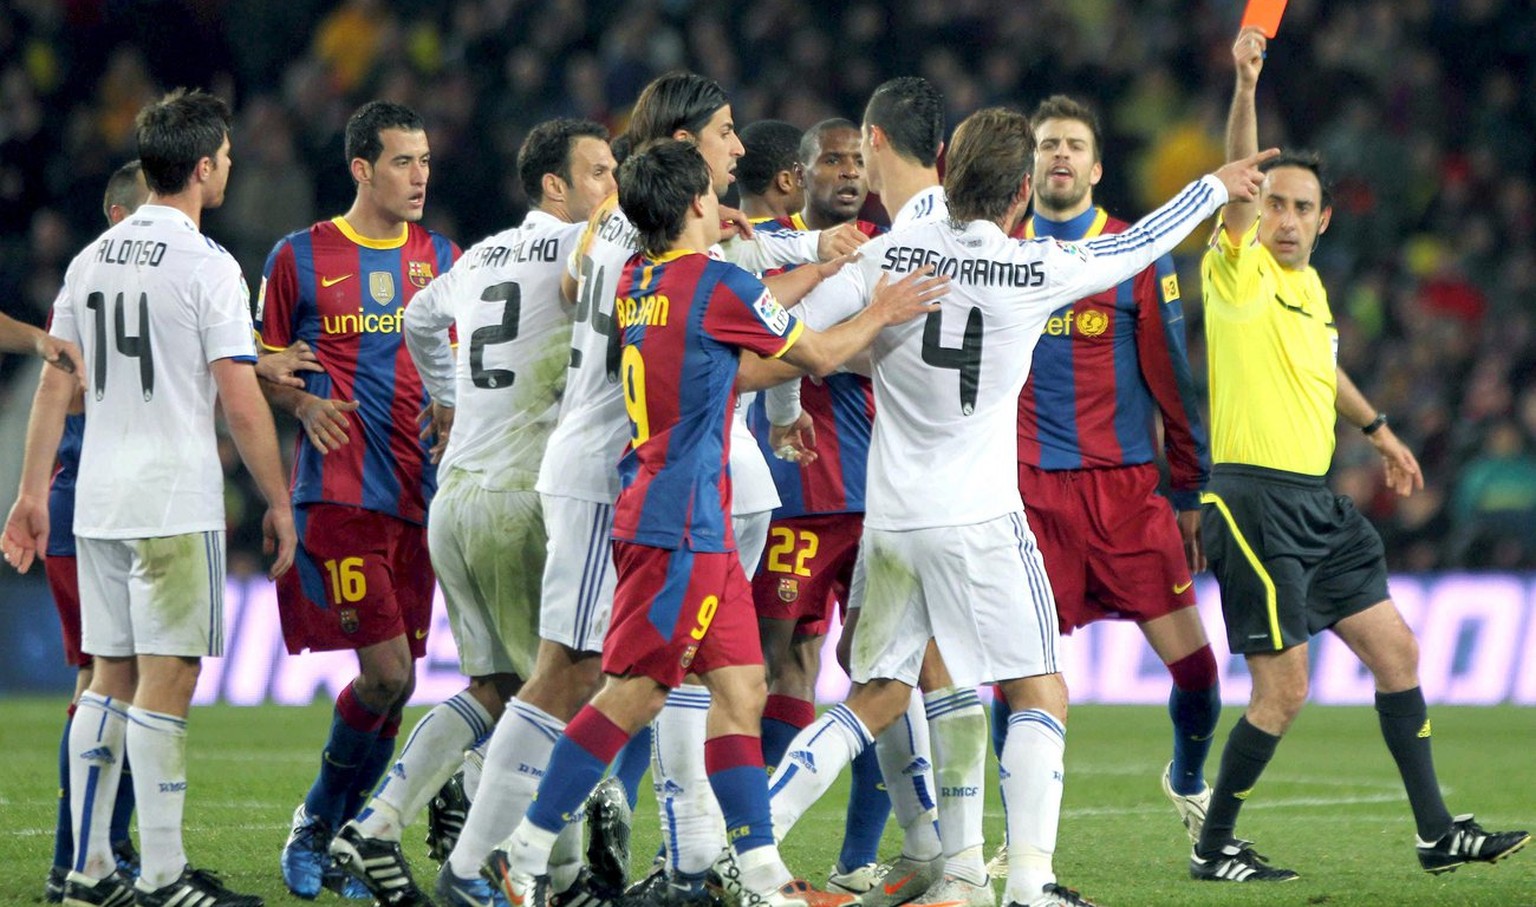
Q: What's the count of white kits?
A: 5